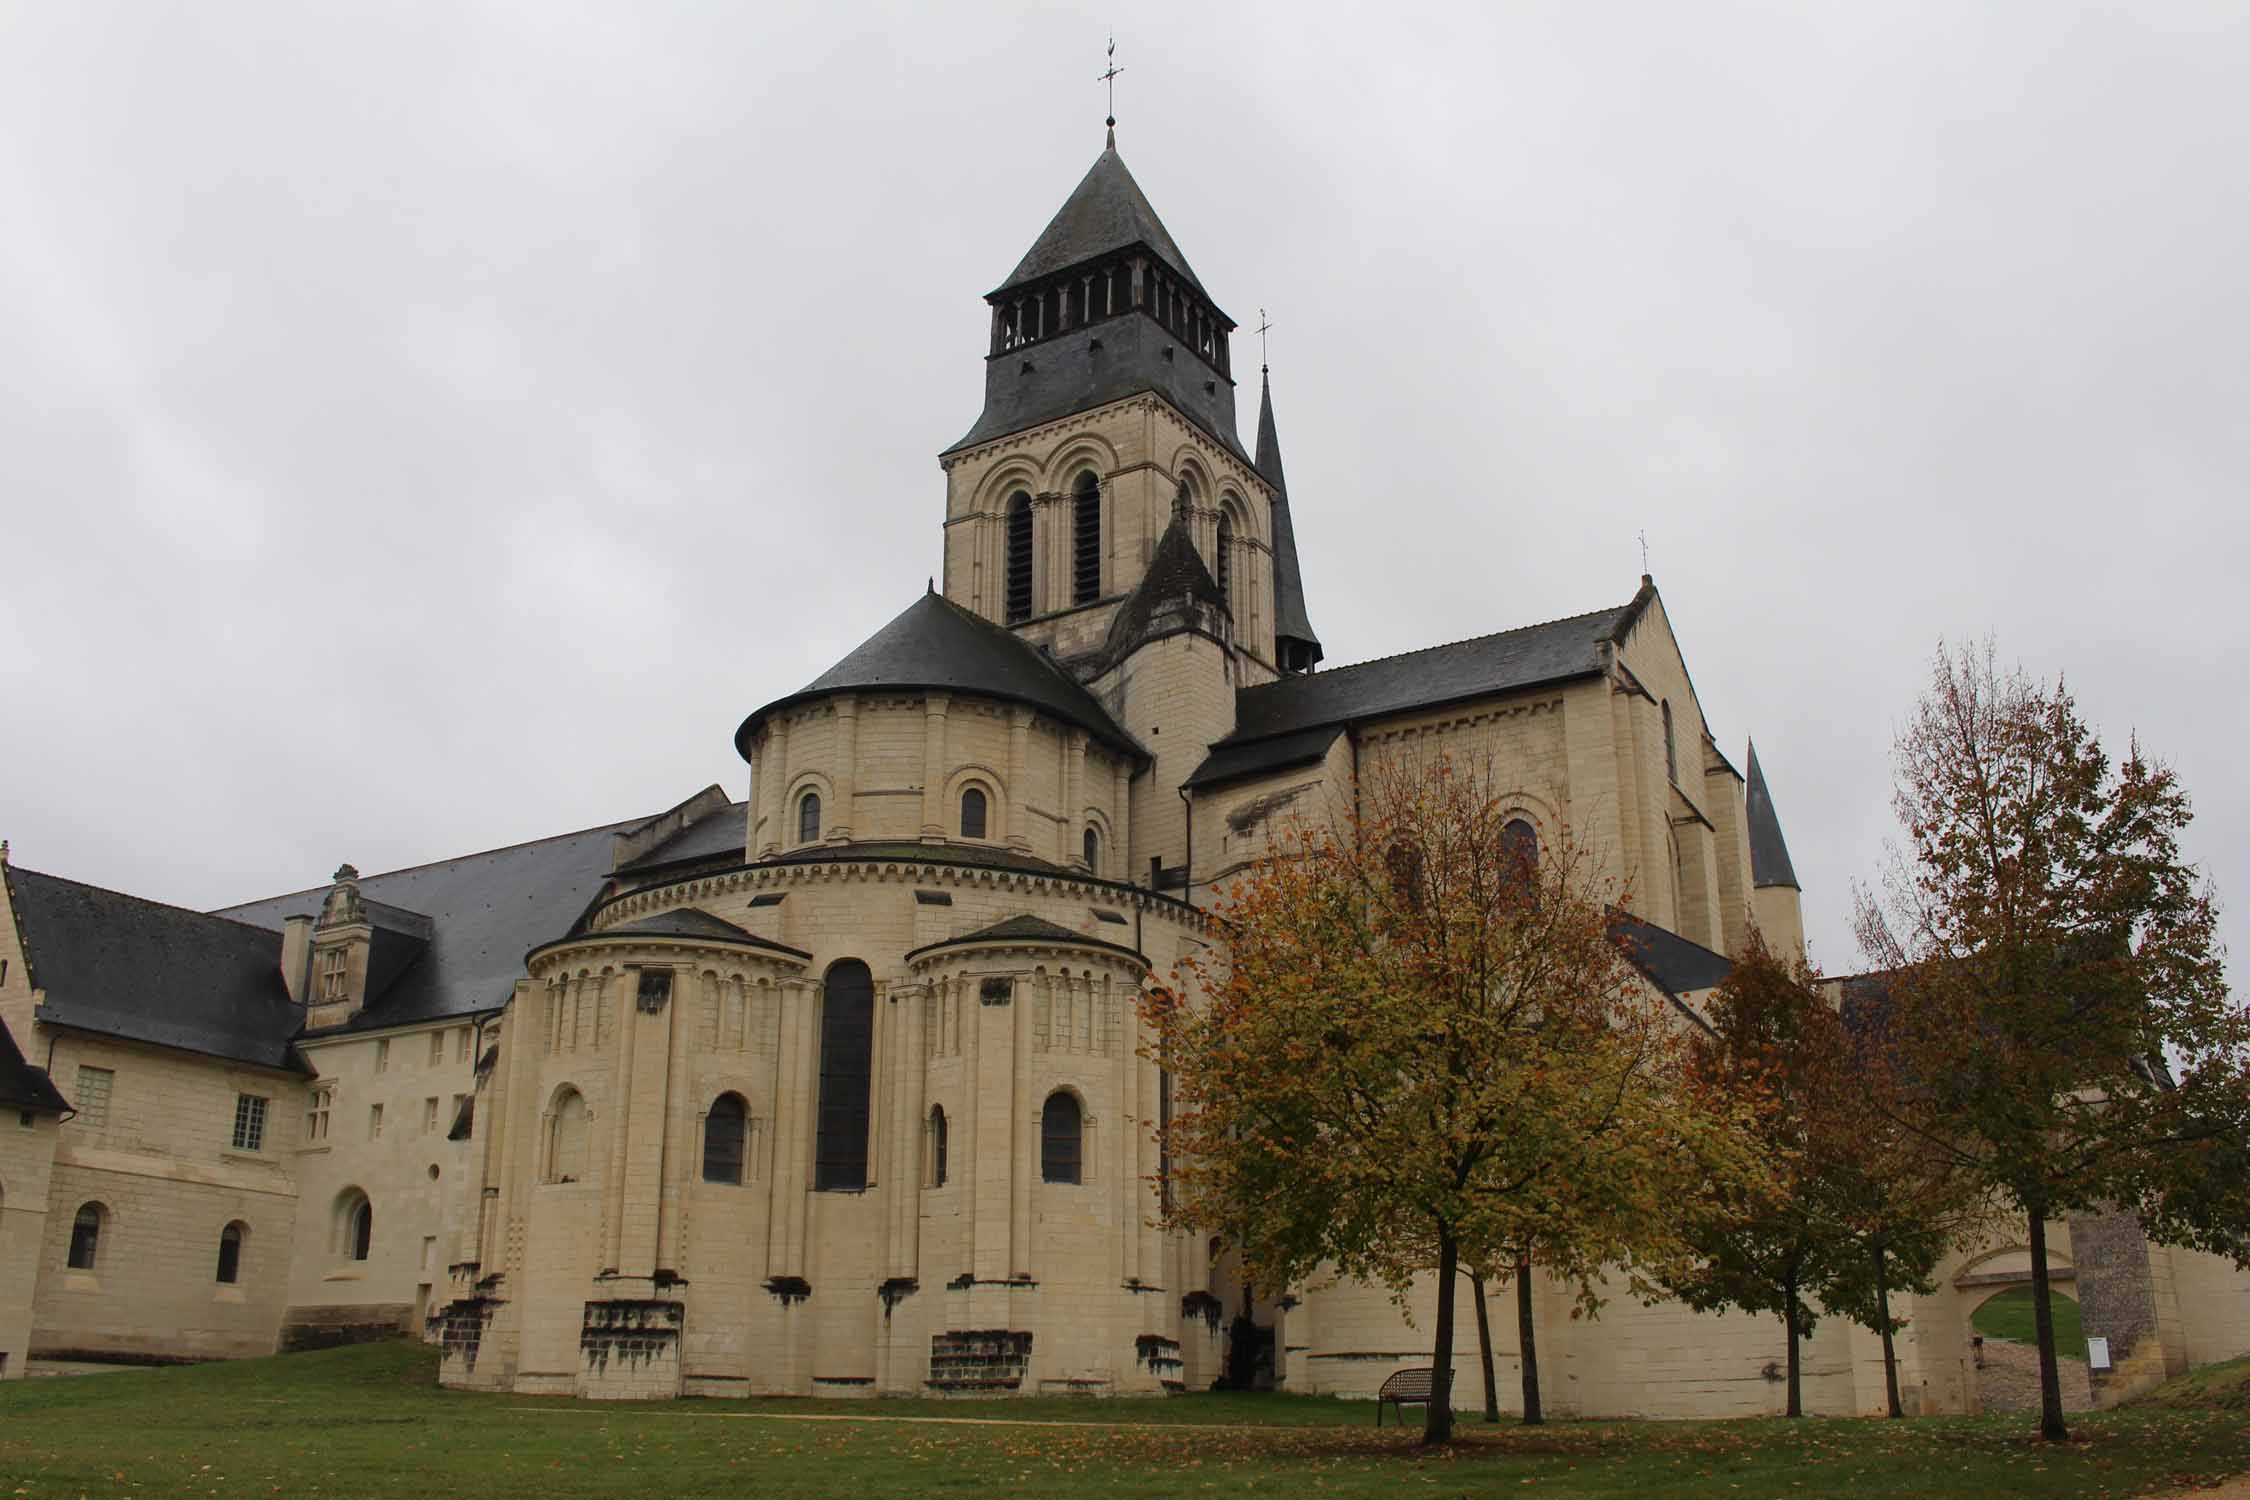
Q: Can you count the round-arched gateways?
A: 1